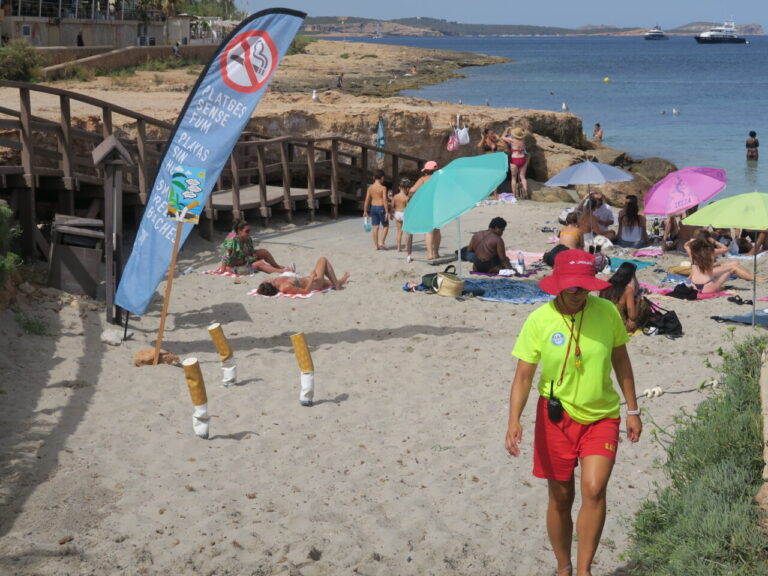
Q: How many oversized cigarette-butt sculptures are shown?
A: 3